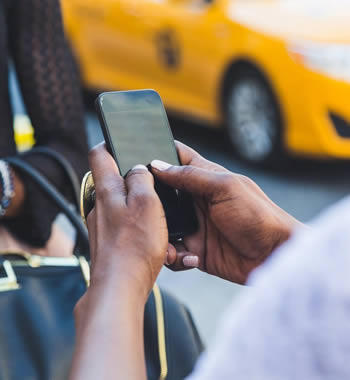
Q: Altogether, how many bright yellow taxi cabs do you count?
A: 1